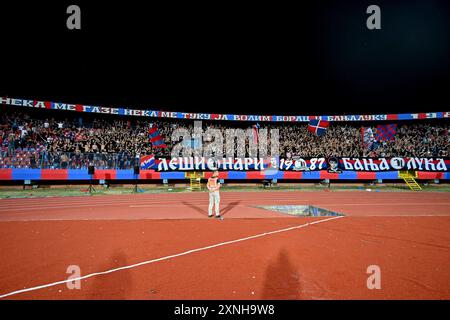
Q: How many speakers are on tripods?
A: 2